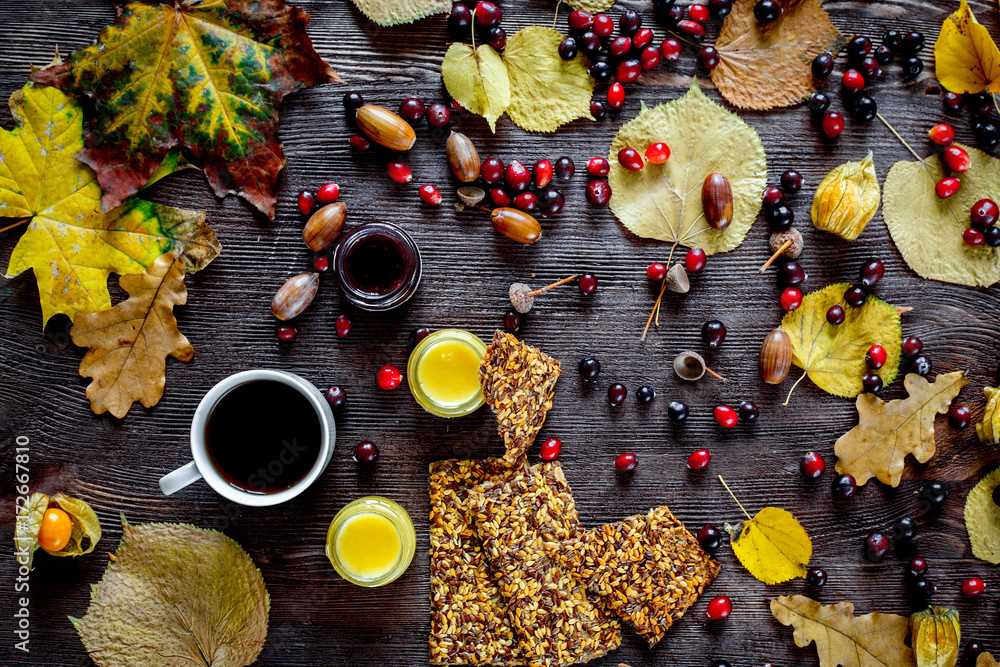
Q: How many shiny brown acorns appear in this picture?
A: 7